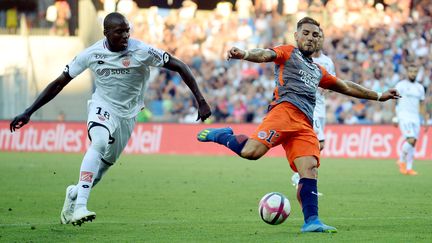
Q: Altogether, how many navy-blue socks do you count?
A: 2